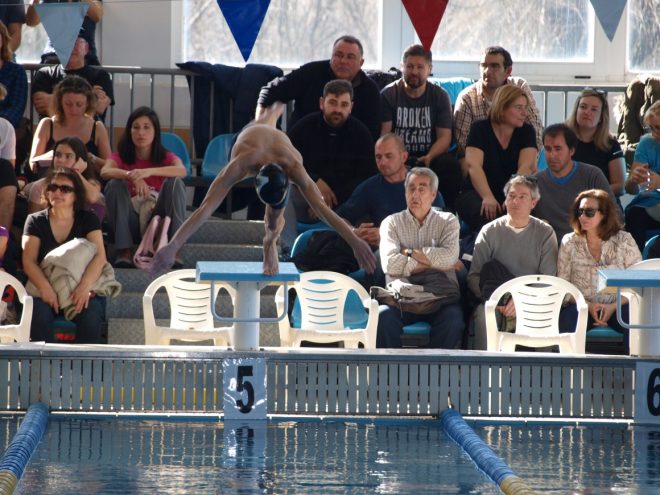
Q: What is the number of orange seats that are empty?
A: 0